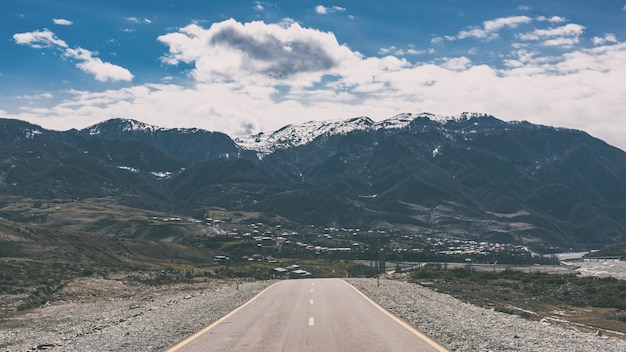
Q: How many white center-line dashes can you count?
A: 4